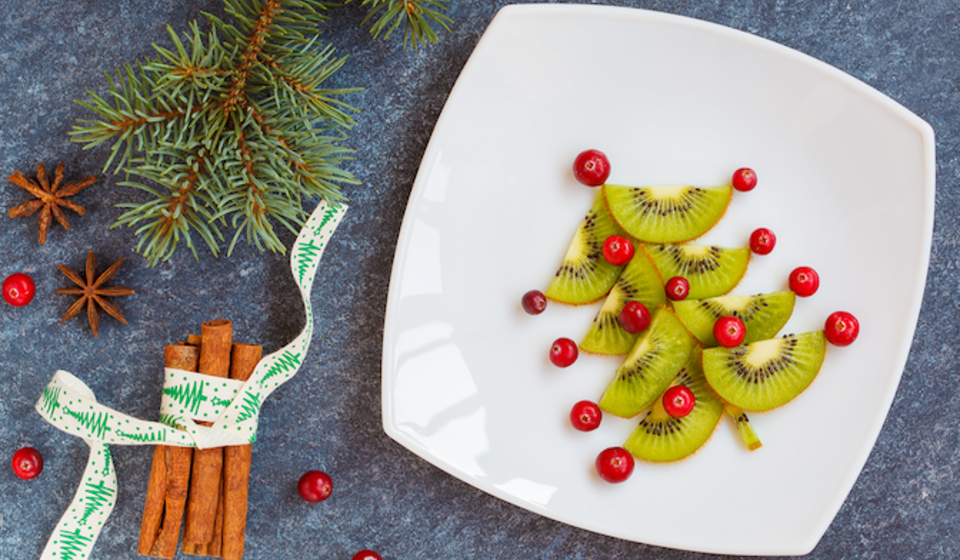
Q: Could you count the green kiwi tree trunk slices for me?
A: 1